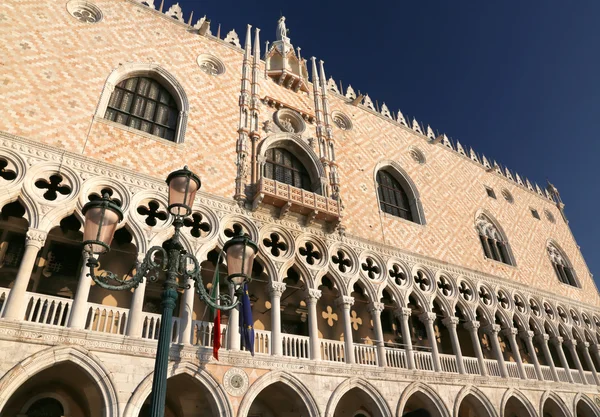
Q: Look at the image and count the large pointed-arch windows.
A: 5